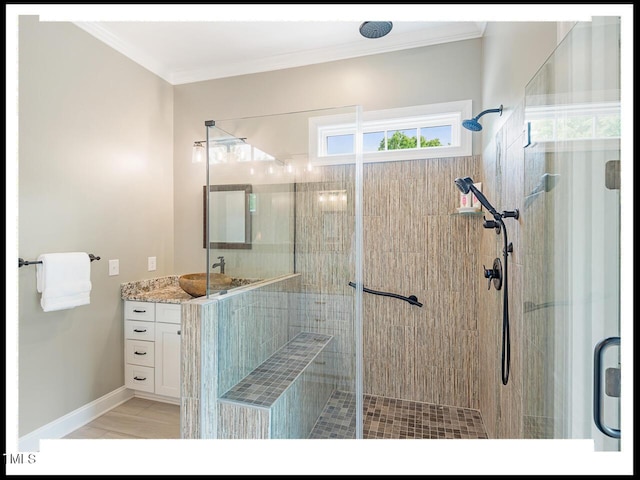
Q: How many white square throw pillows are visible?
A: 0